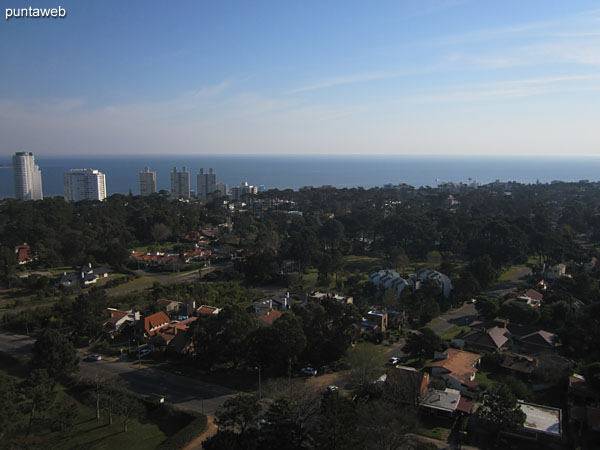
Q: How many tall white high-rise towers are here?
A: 5